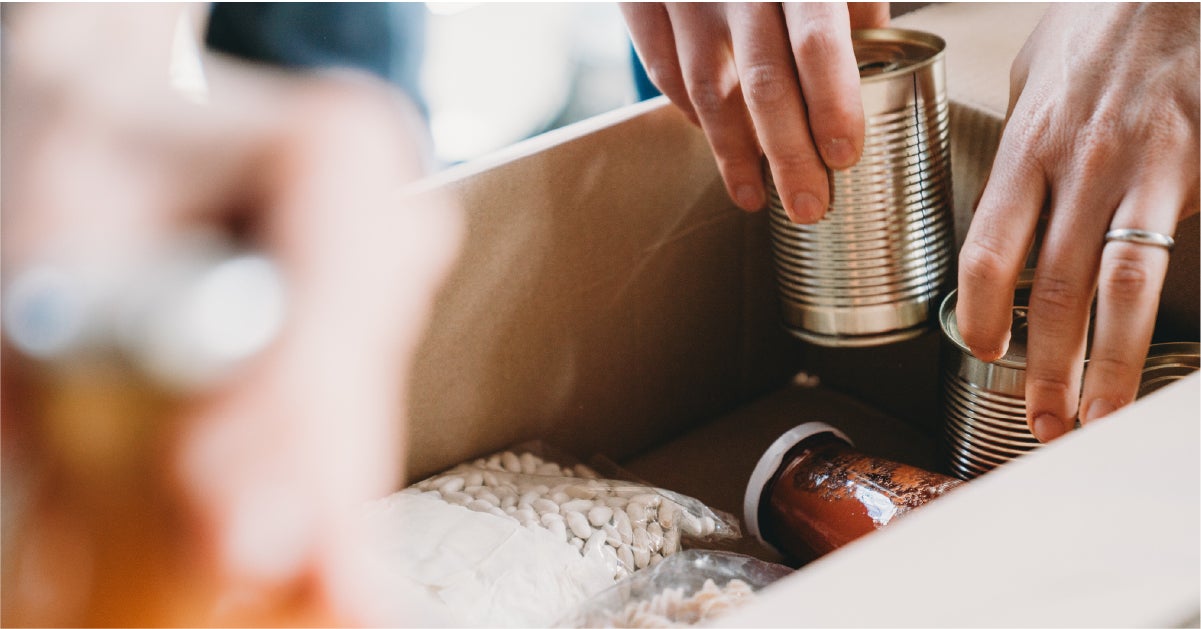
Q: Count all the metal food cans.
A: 3